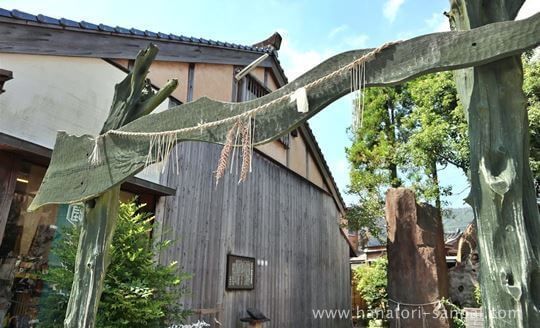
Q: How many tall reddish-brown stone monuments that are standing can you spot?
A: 1